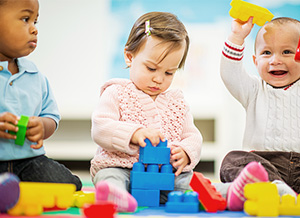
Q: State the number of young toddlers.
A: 3